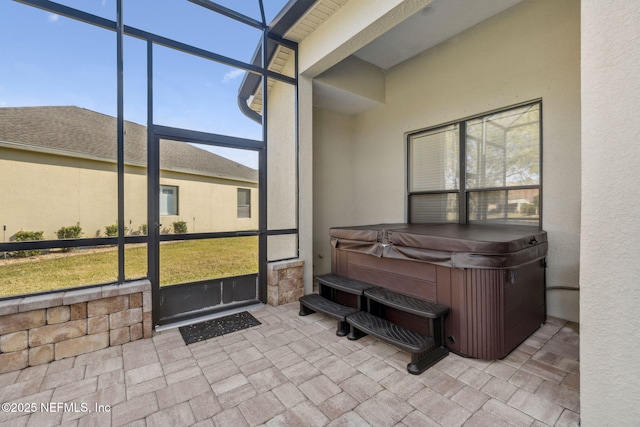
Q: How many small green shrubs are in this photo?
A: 5